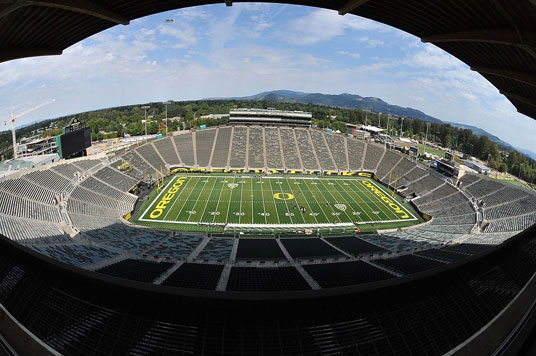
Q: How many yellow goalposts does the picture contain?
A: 2